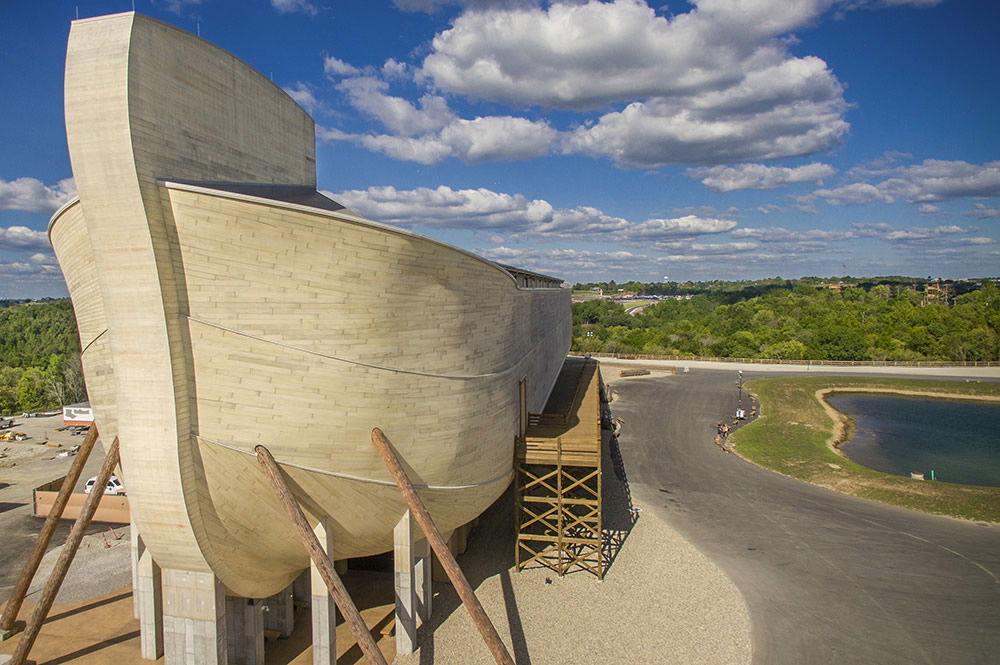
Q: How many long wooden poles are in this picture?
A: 4